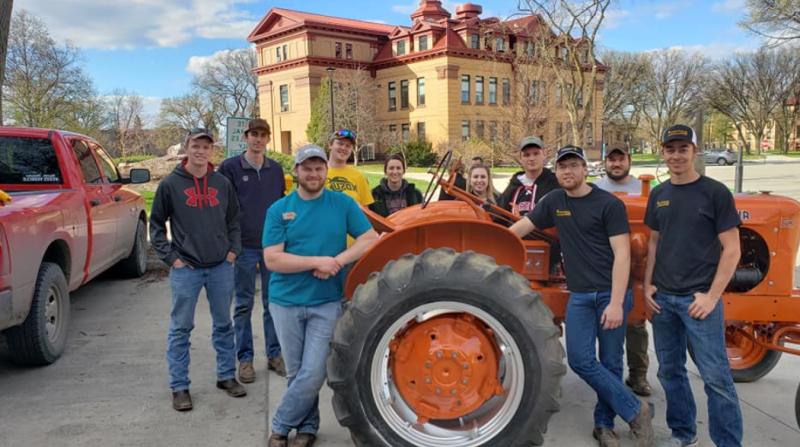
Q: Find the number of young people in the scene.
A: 10